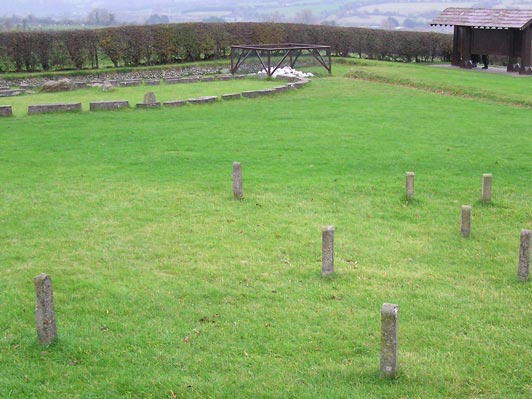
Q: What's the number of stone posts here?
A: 8